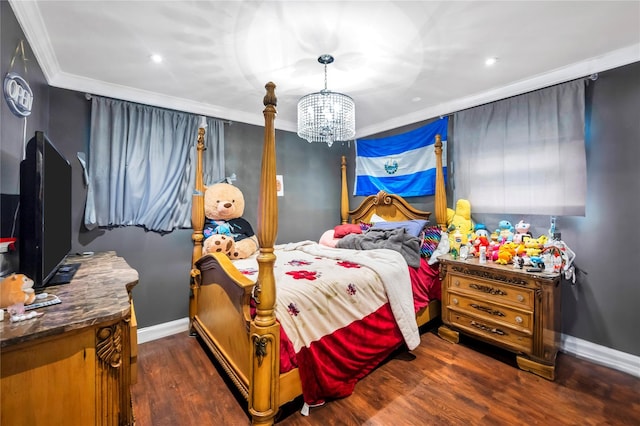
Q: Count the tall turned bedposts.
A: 4